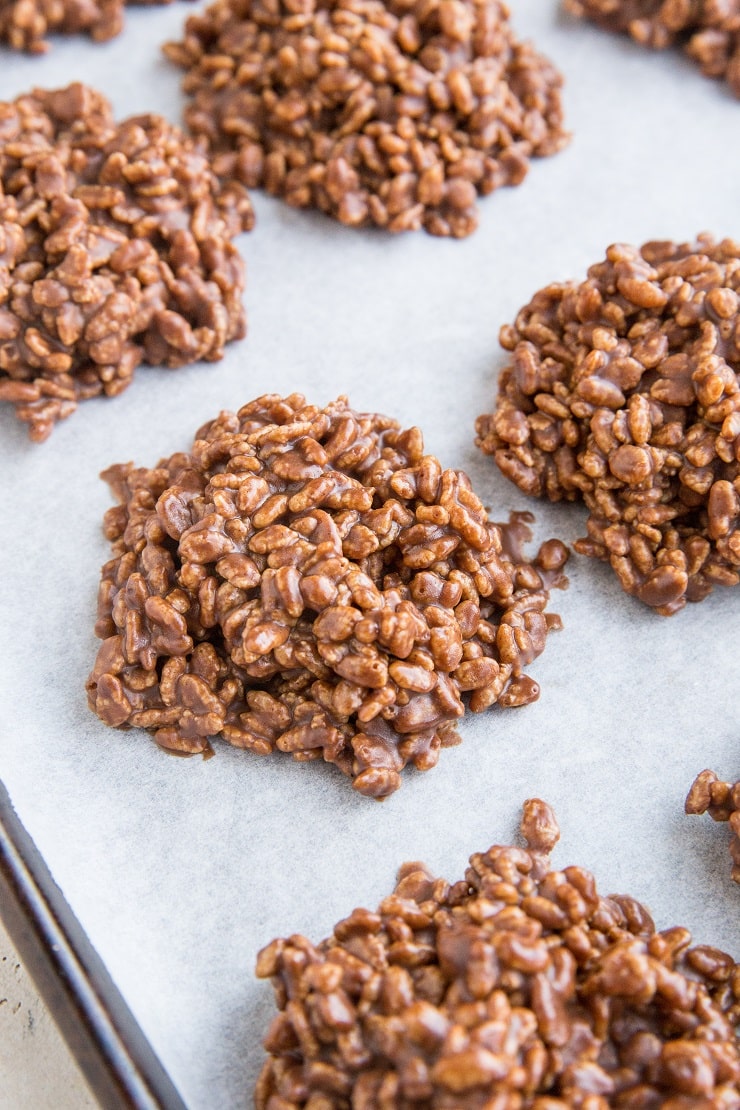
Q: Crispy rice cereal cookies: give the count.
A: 8